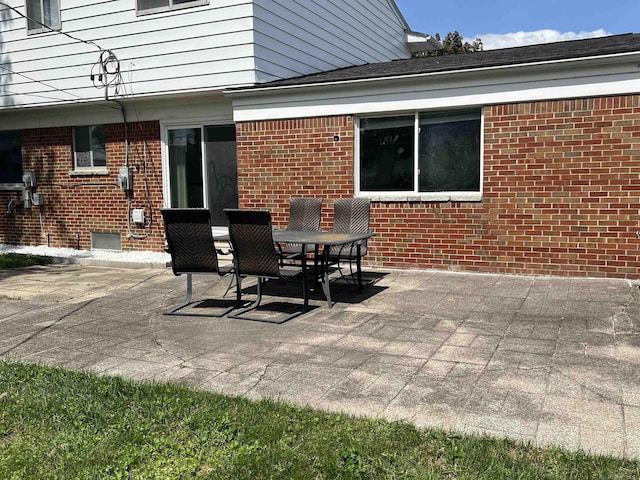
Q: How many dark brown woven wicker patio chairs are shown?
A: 4